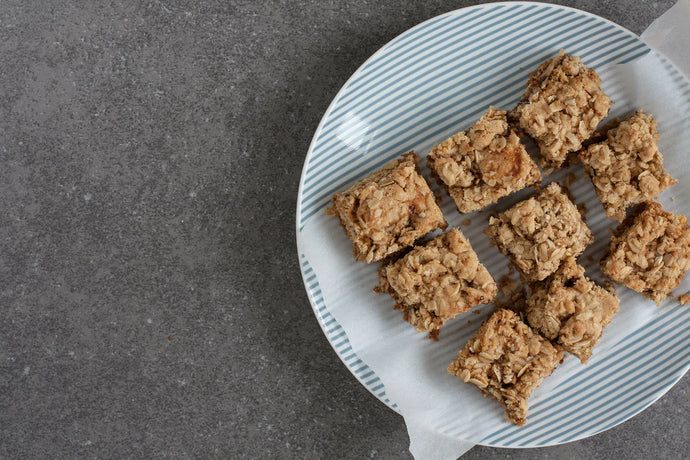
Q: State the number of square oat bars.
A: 9